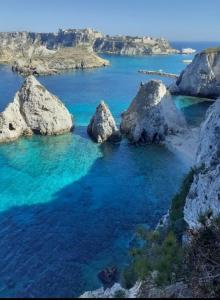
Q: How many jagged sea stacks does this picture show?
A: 3